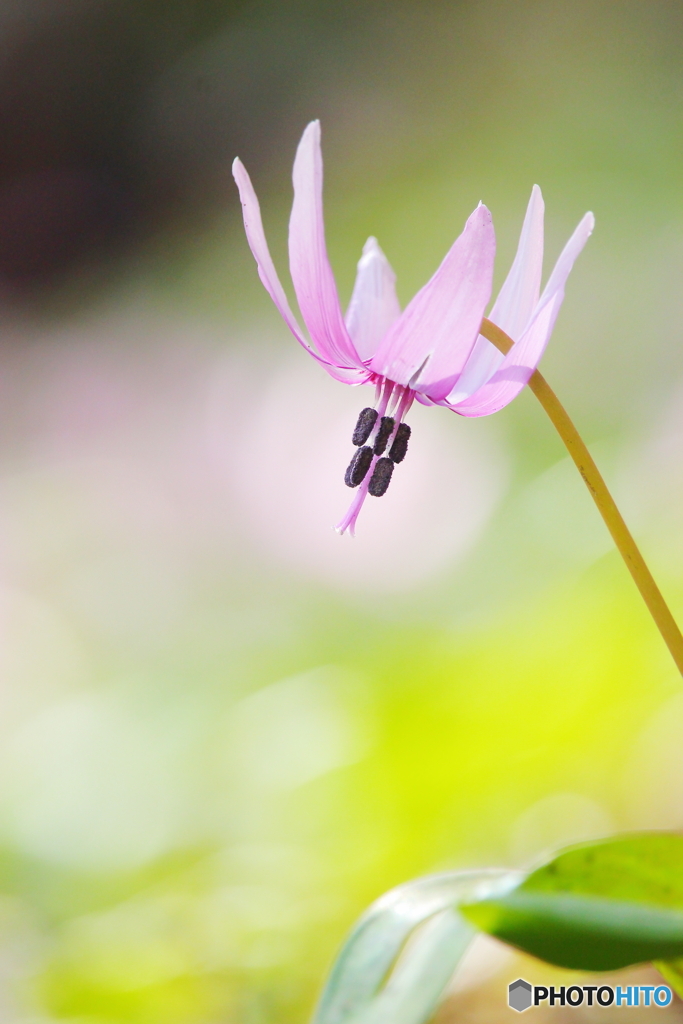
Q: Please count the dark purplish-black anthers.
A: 5